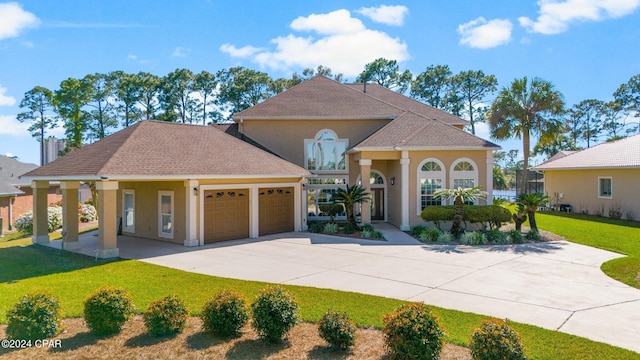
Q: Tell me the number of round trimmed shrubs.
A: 8